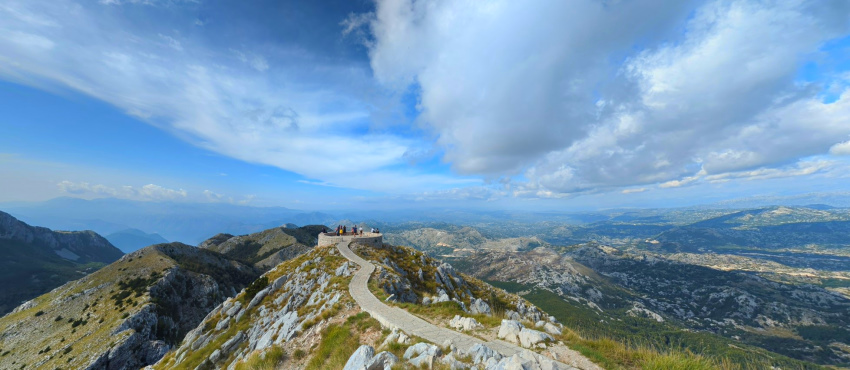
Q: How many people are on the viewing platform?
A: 10